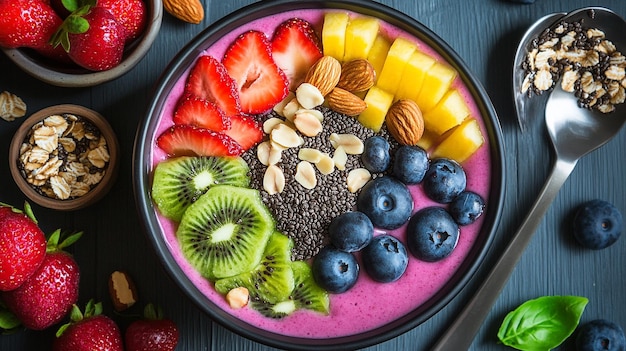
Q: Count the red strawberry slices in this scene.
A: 6